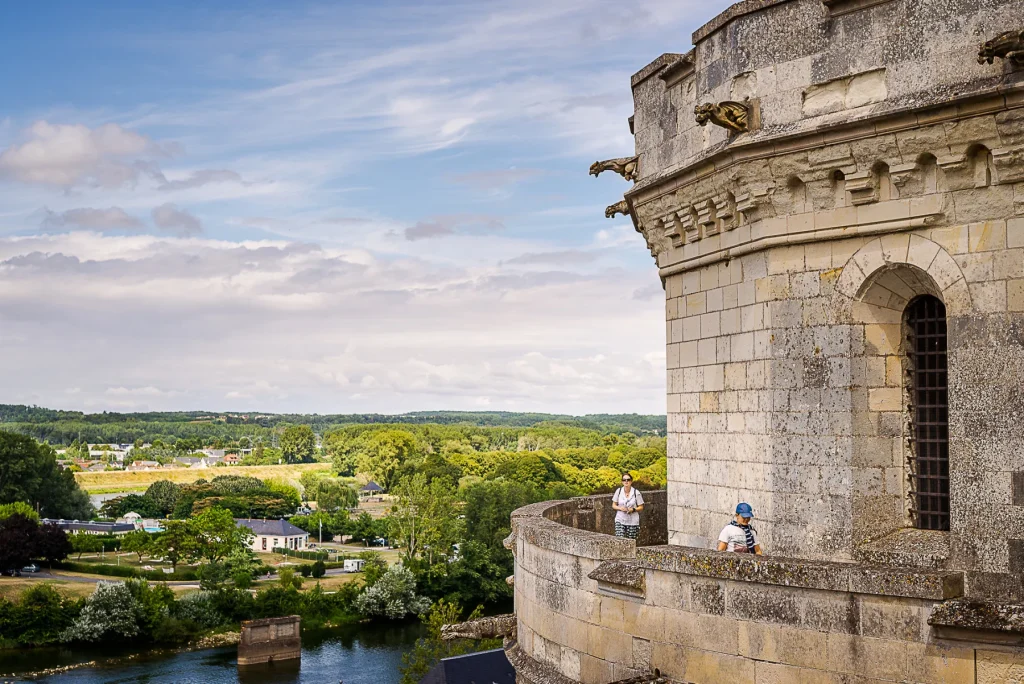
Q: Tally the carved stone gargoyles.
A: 5